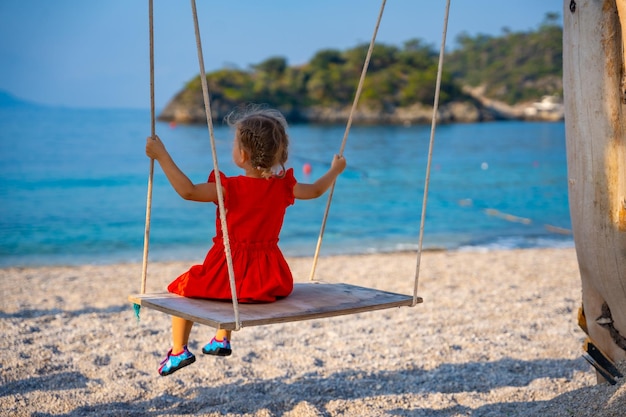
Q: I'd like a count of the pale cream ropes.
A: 4